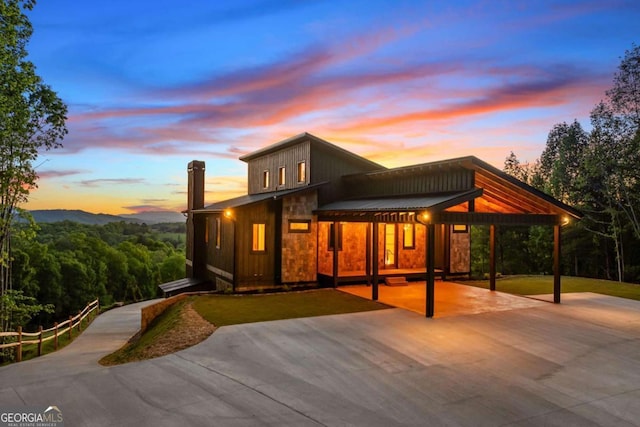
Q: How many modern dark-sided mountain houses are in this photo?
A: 1